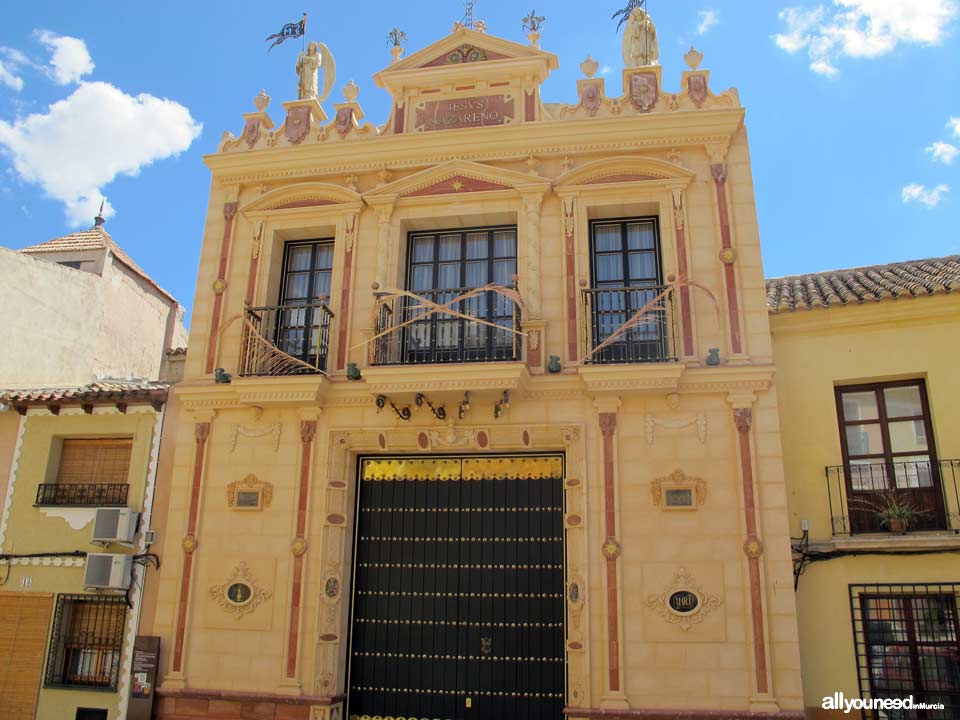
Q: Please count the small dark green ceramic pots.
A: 4